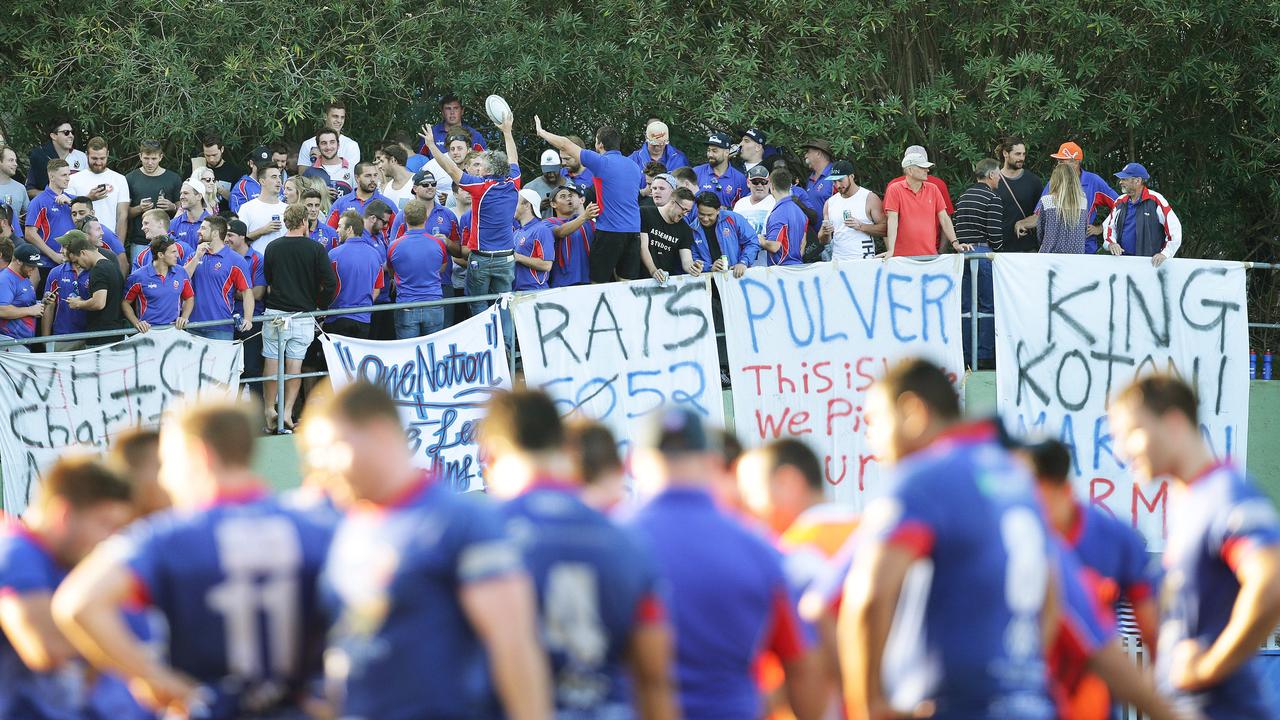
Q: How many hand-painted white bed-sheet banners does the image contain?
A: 5